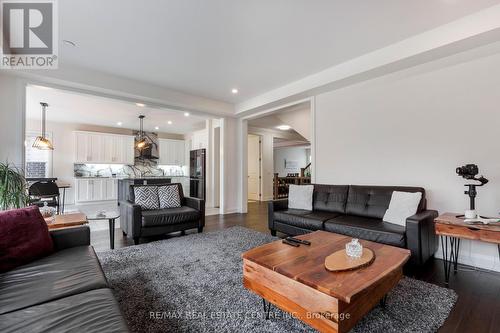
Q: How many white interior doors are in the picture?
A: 1